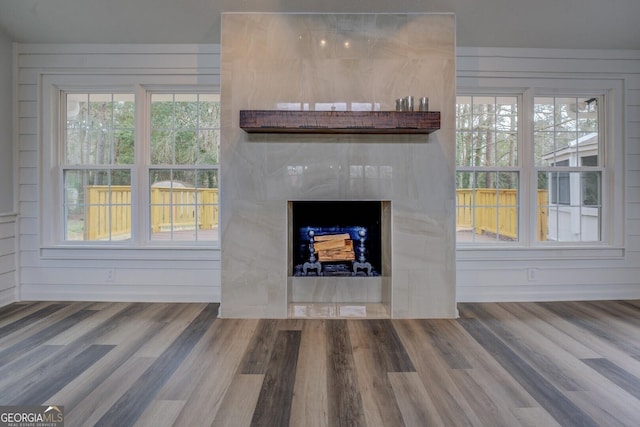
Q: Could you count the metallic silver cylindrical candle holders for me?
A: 3